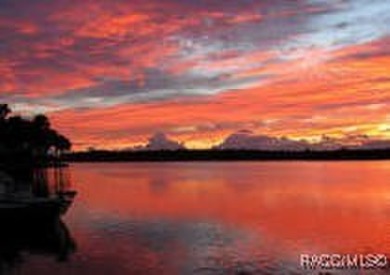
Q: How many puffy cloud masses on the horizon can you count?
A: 2